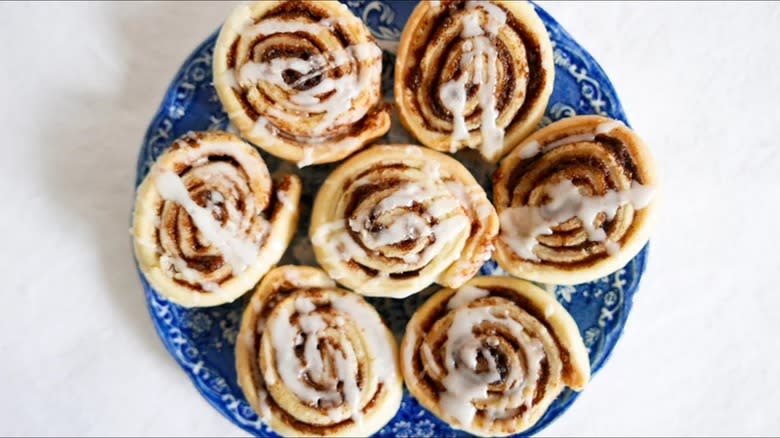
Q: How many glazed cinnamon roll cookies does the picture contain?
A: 7